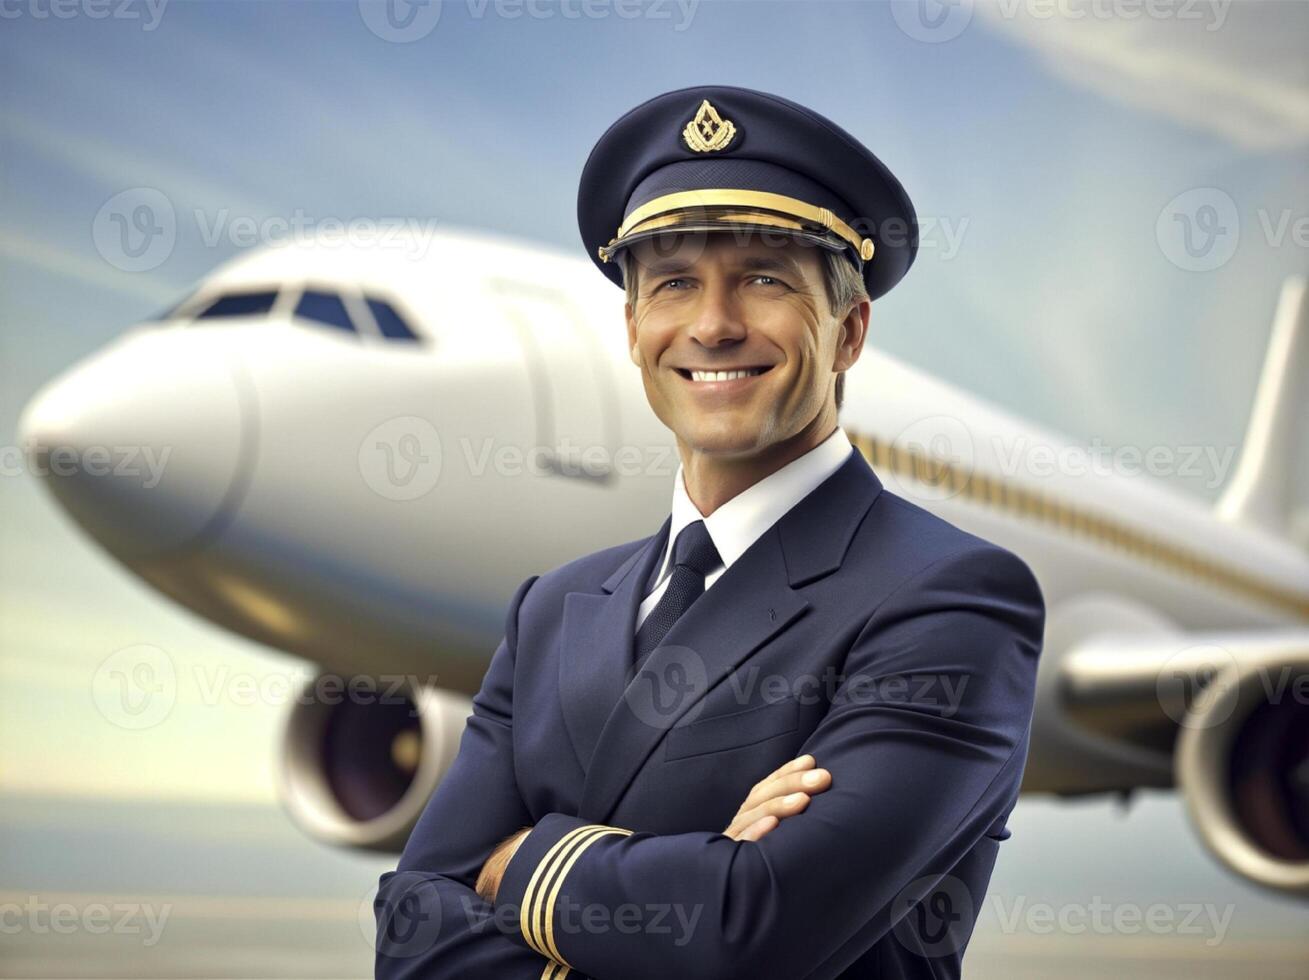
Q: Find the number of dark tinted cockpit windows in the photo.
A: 3